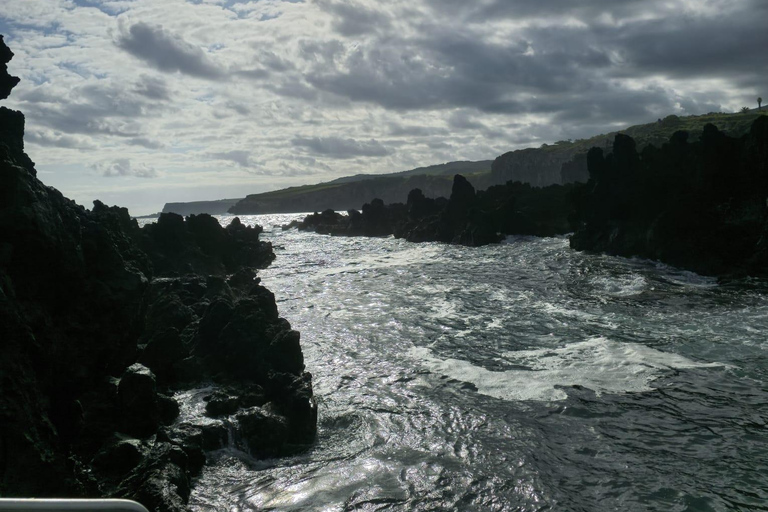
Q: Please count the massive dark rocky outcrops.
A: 2